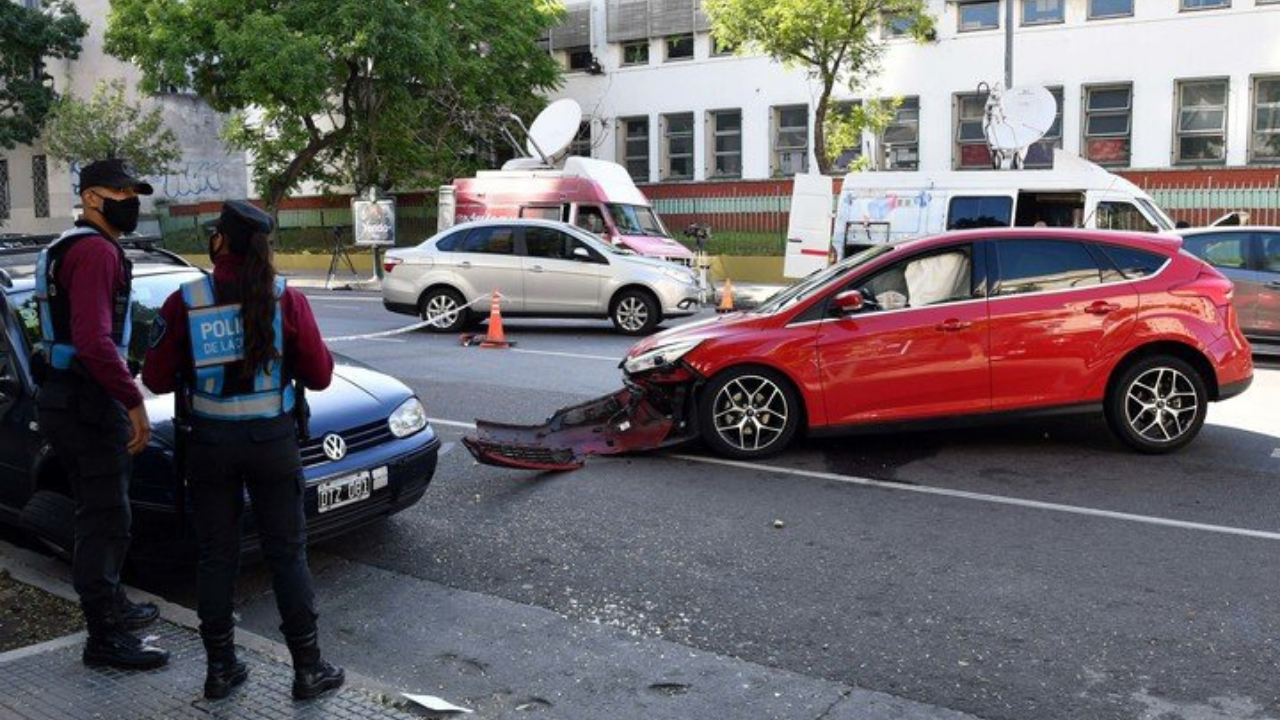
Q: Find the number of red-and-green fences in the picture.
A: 1